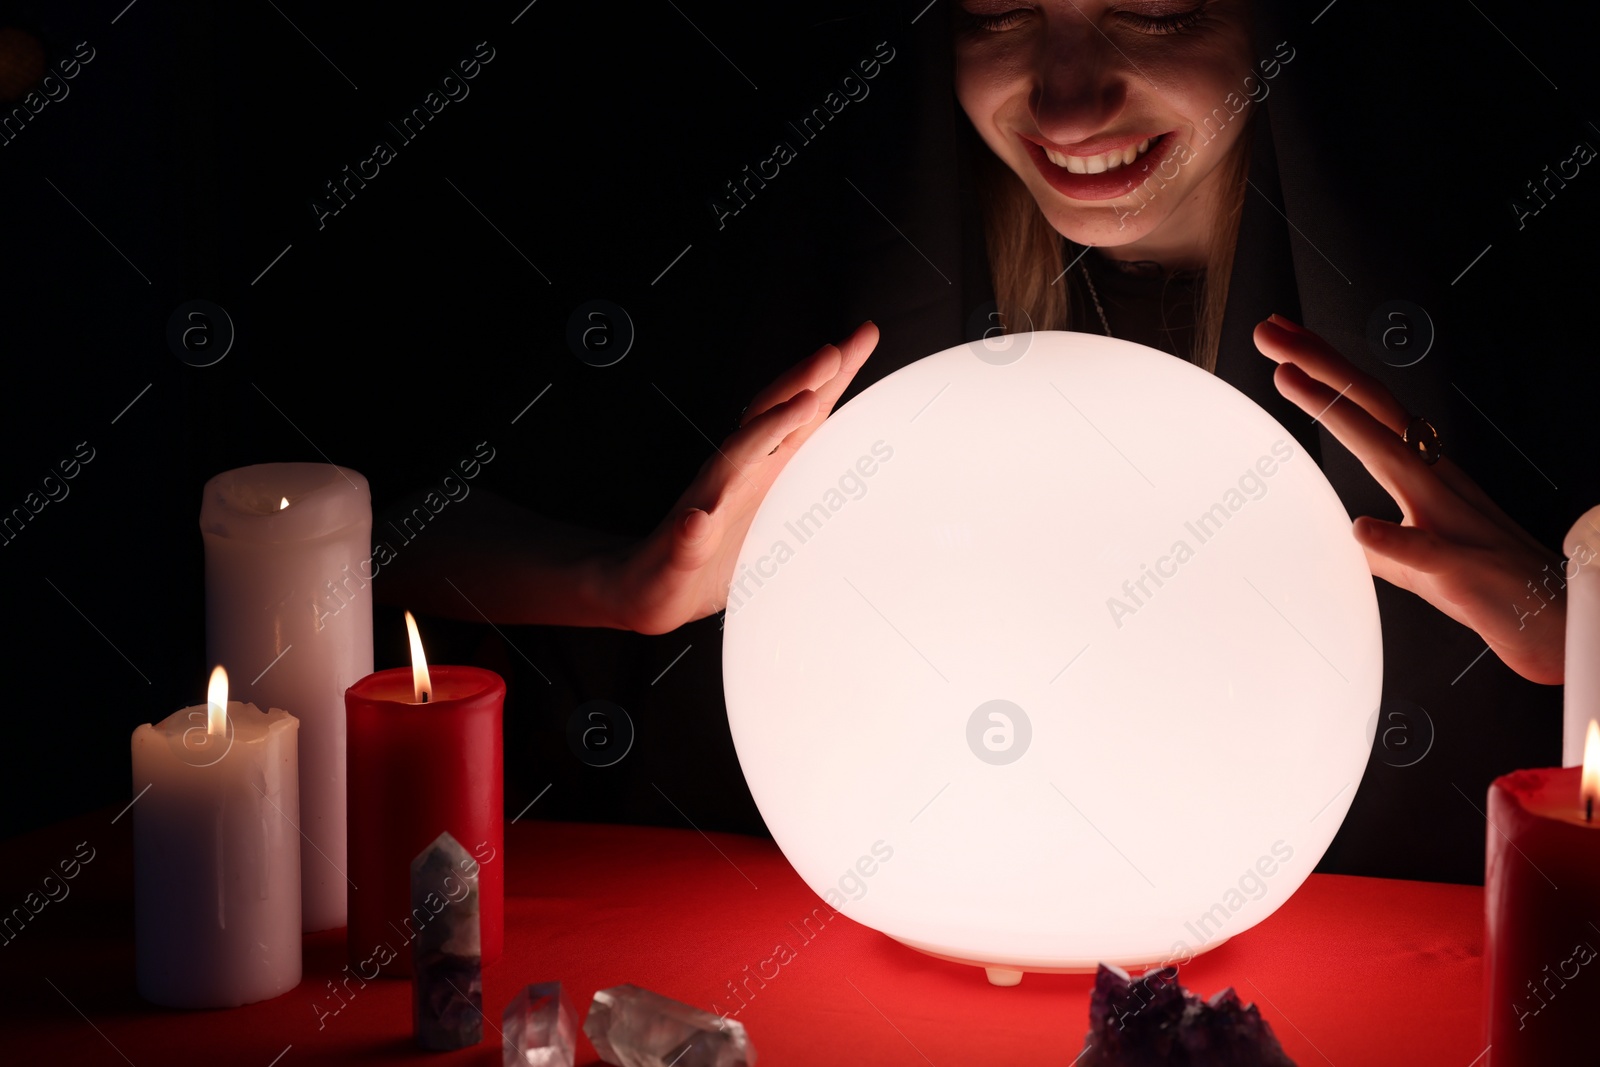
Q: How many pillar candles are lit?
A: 4